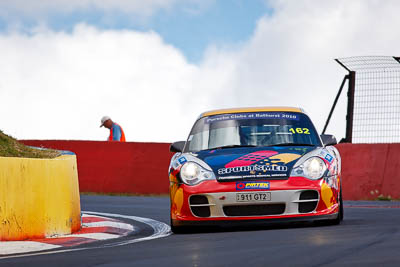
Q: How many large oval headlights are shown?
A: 2